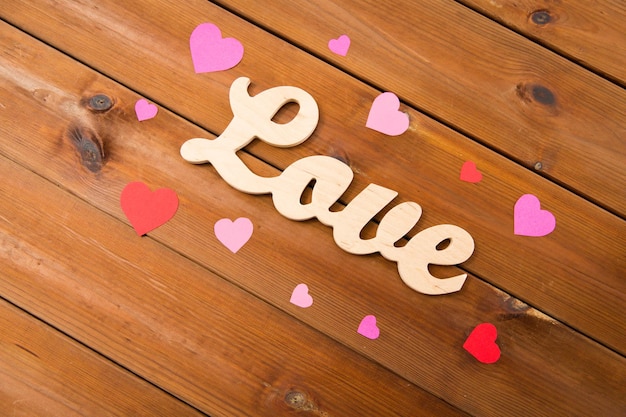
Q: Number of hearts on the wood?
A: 11